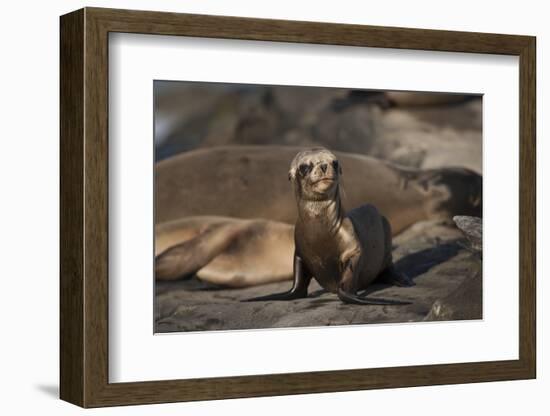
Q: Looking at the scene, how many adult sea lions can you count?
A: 2